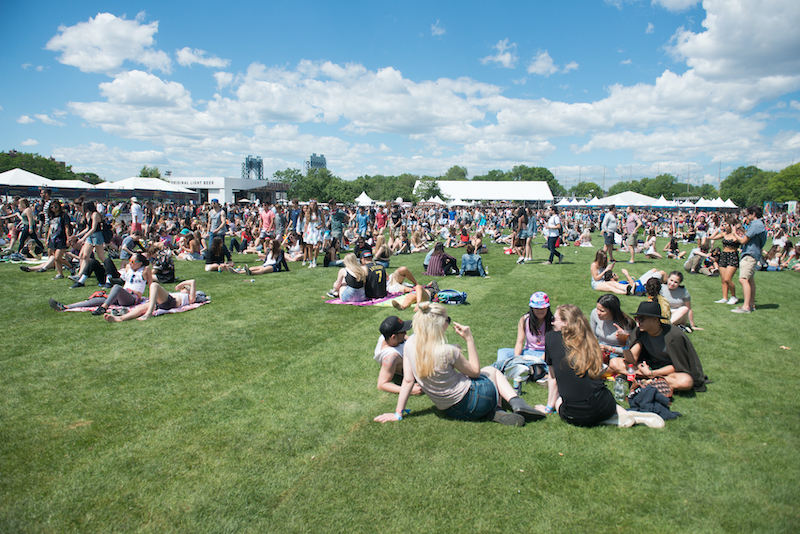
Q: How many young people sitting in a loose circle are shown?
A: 6